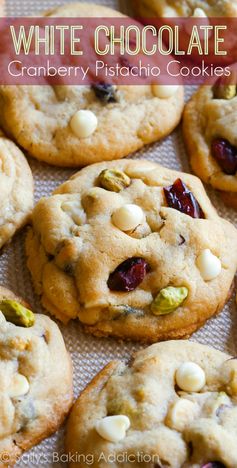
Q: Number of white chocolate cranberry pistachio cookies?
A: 7